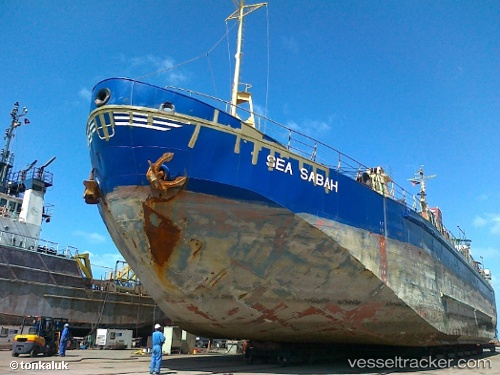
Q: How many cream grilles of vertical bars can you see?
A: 1